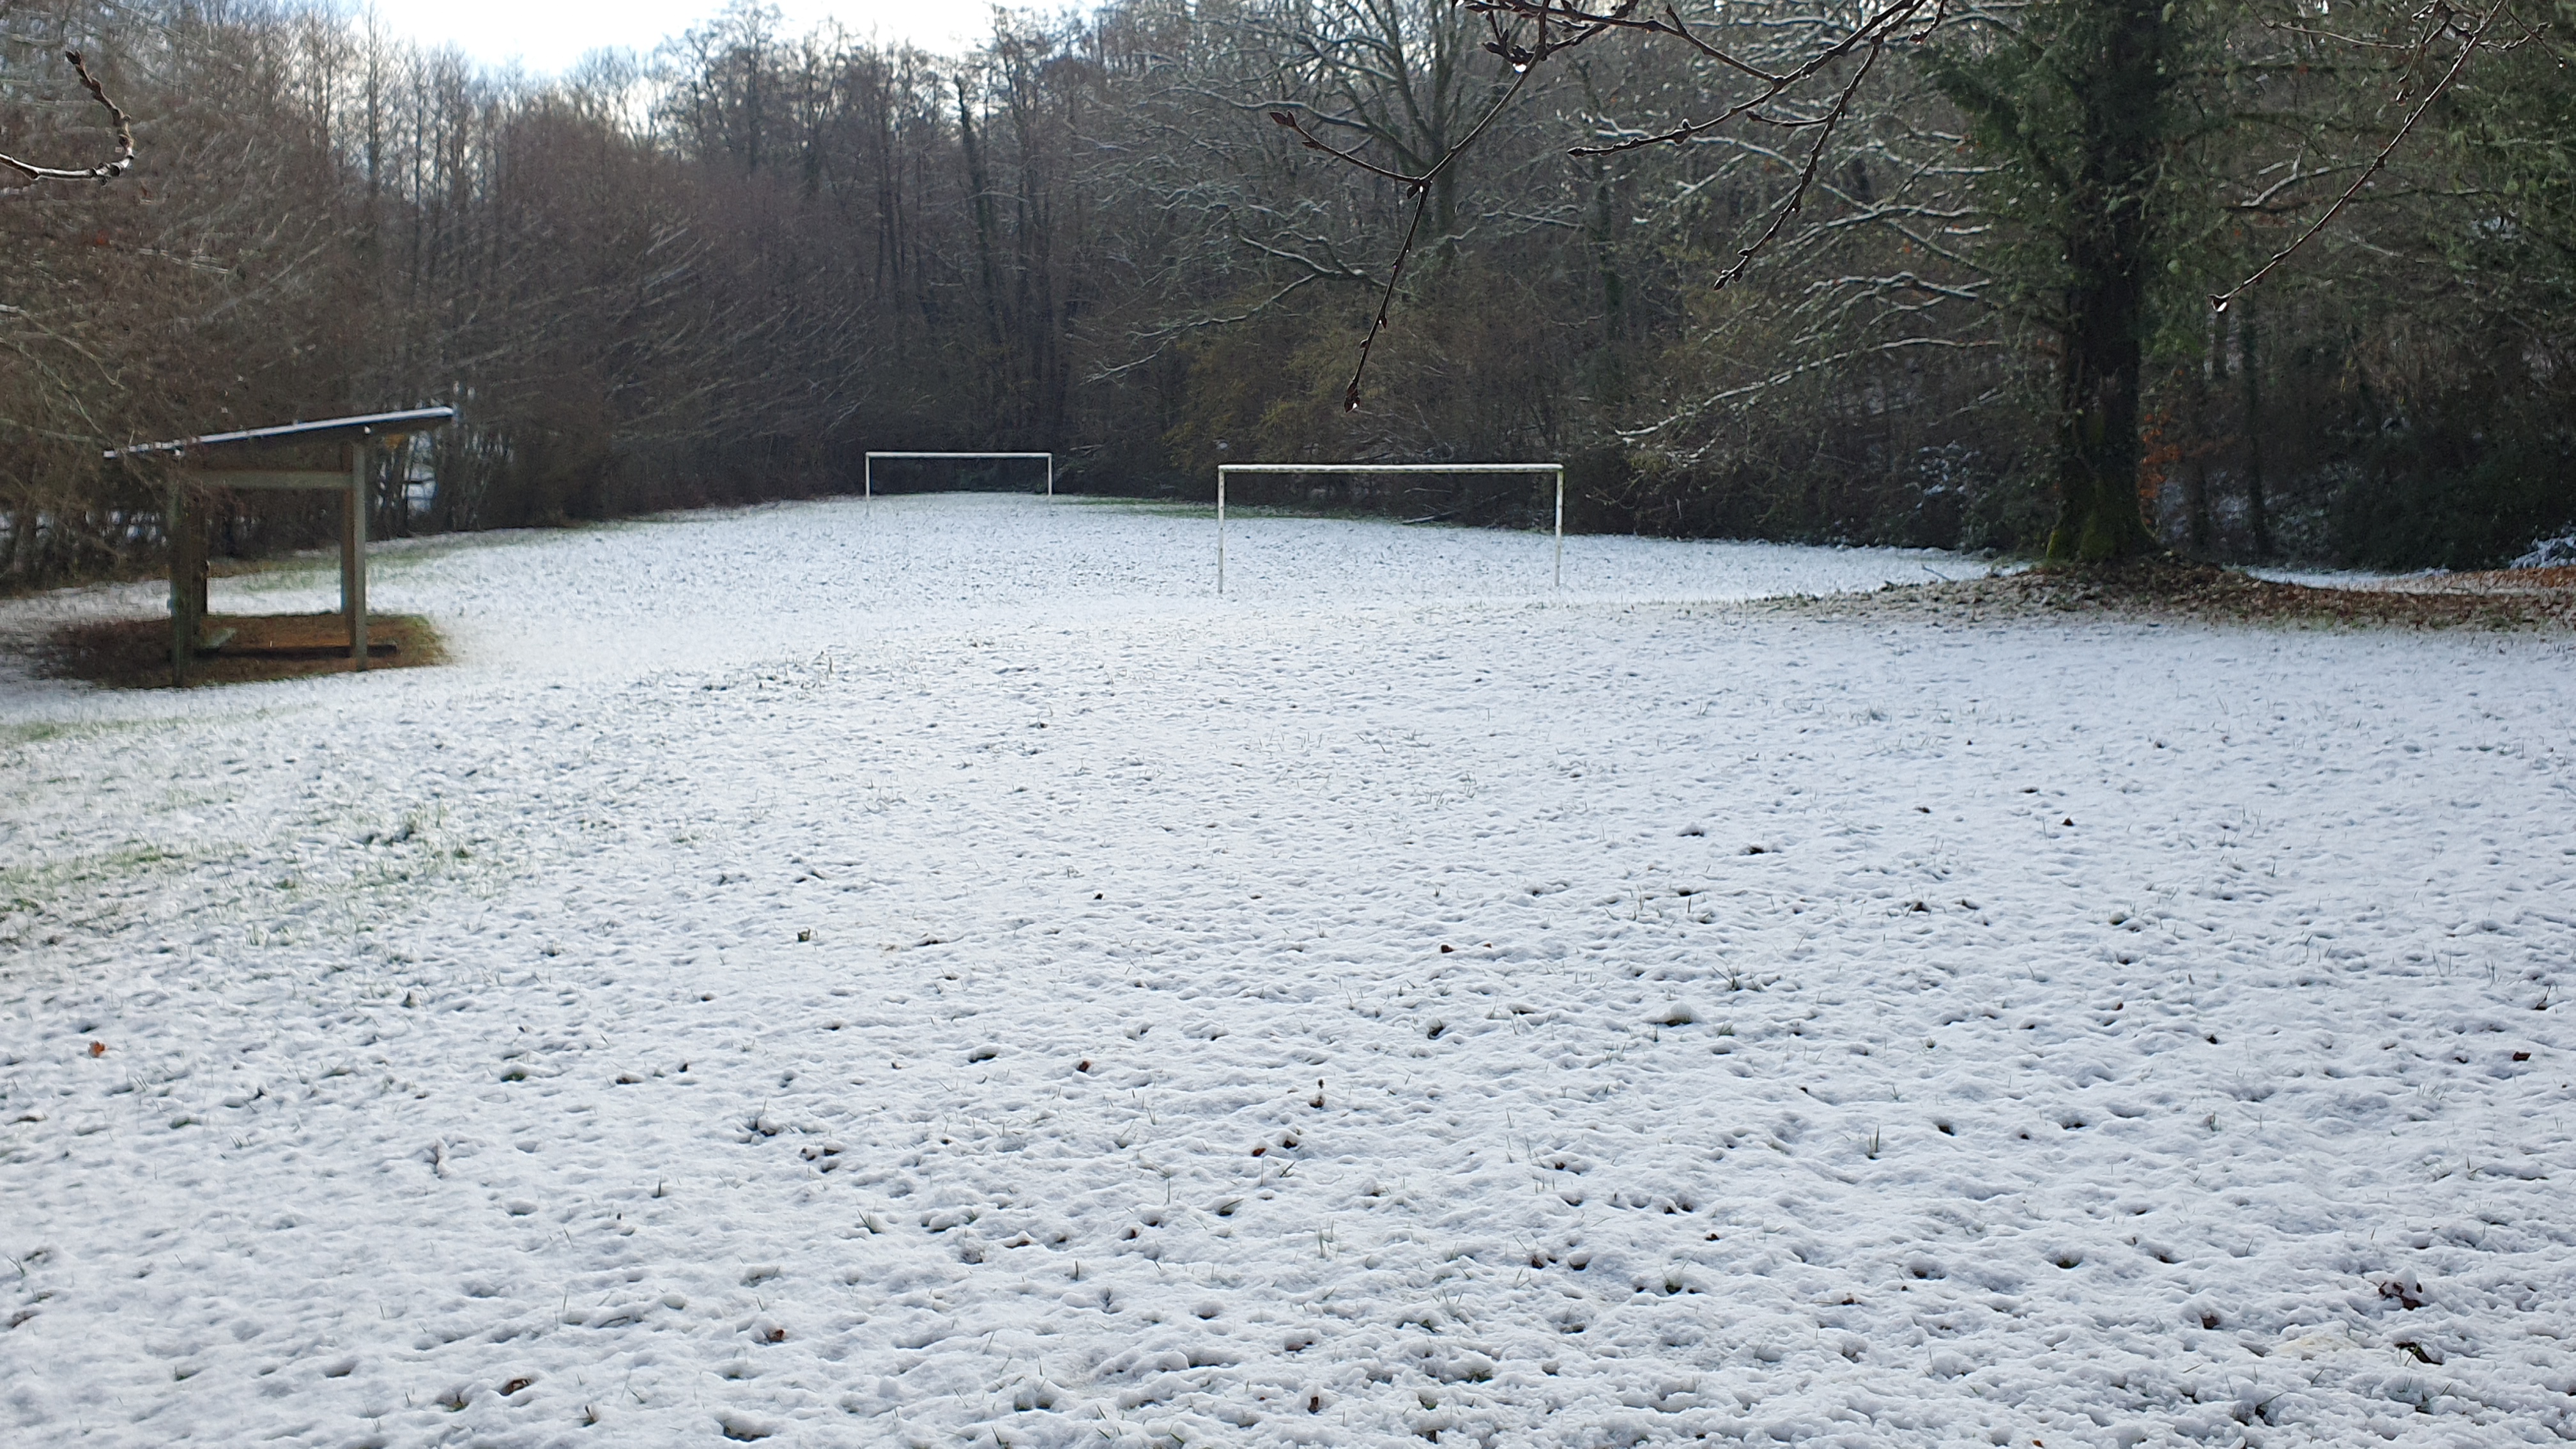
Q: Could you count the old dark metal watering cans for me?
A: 0